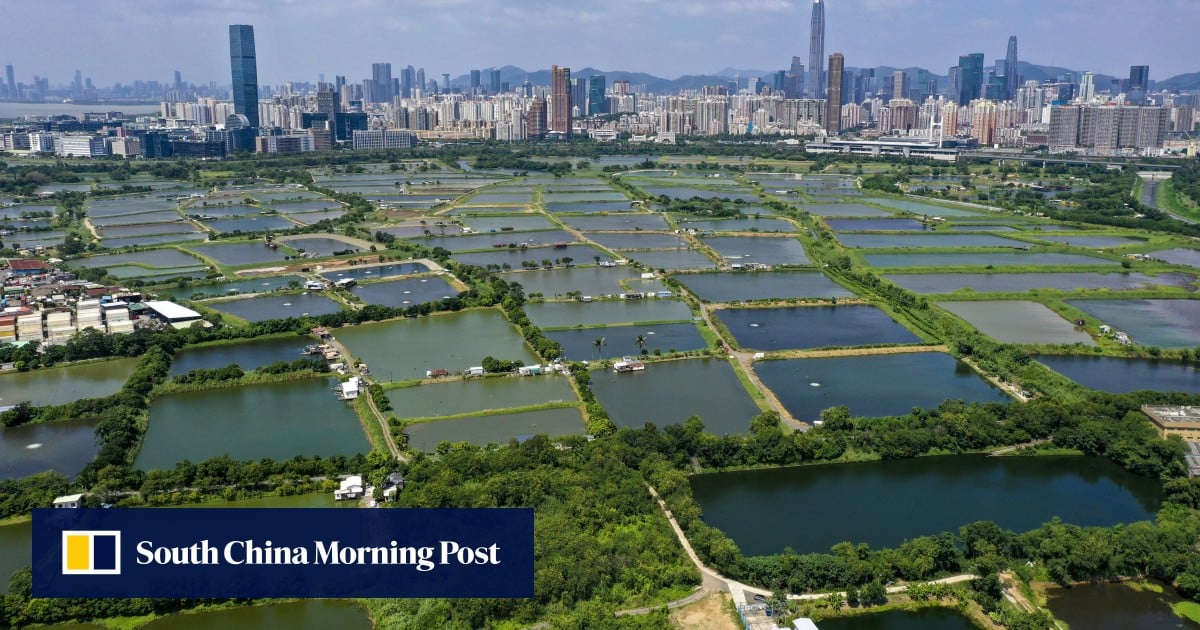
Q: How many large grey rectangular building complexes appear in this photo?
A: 1